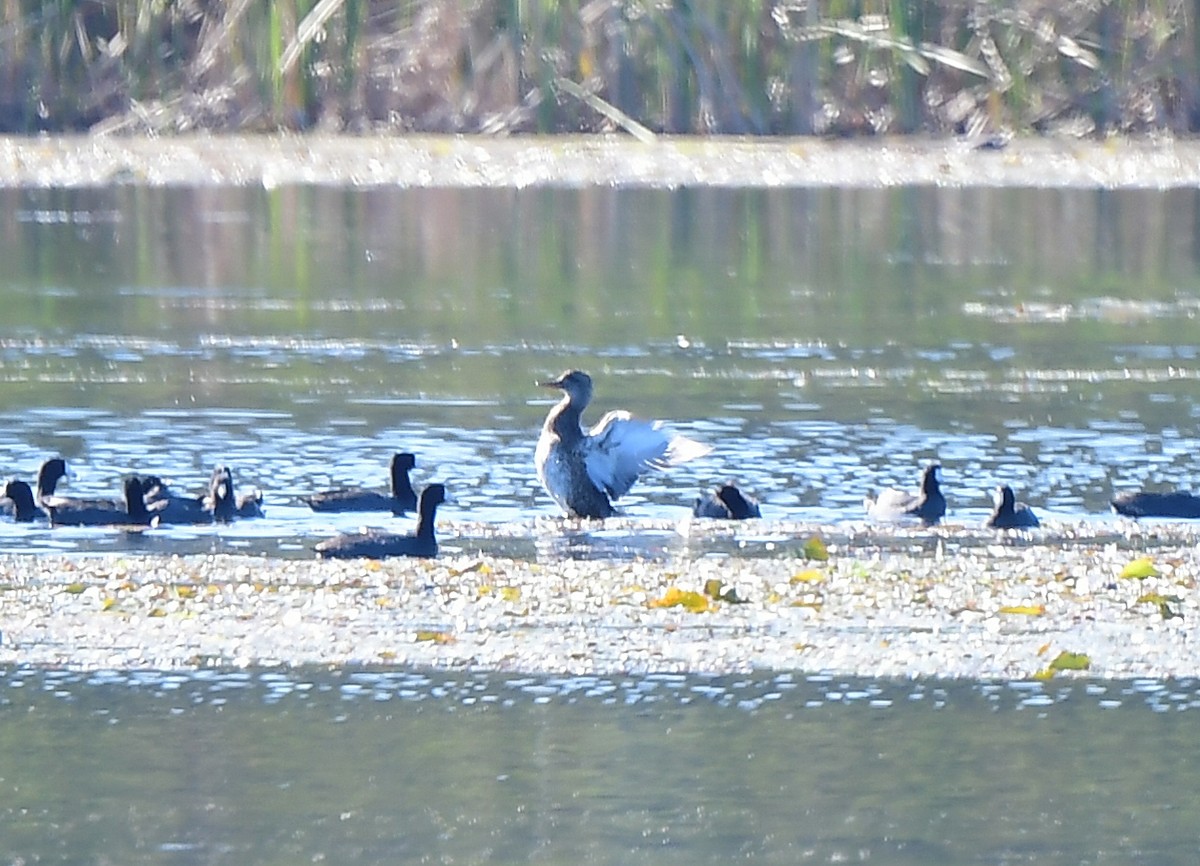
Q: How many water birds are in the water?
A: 12